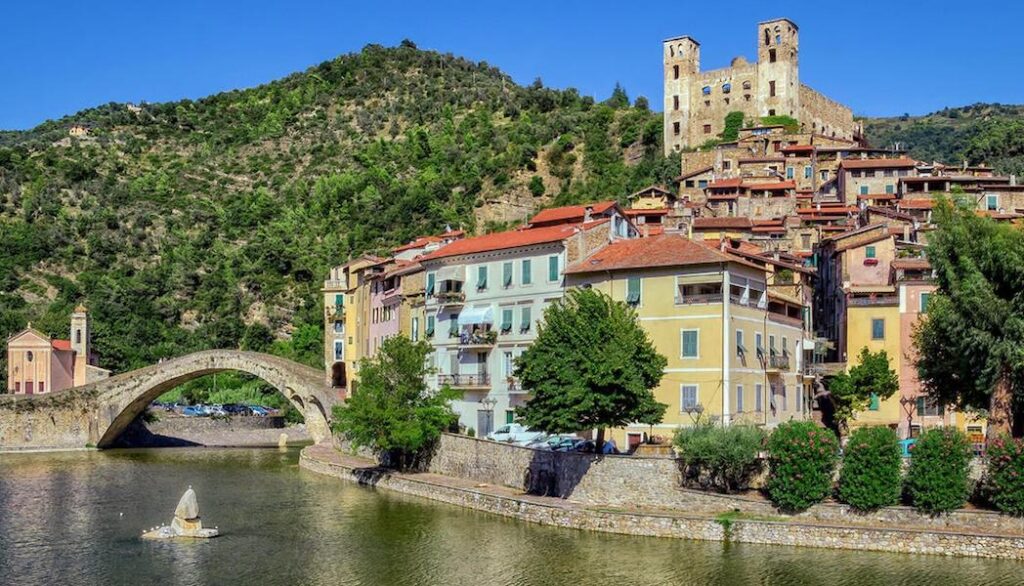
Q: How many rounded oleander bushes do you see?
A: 4